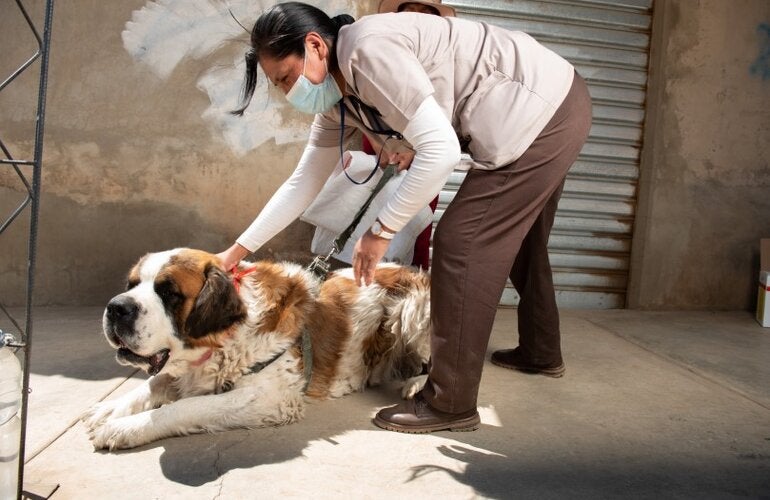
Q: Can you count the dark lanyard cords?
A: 1